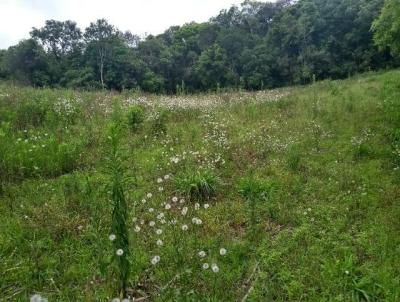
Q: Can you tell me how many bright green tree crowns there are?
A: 1